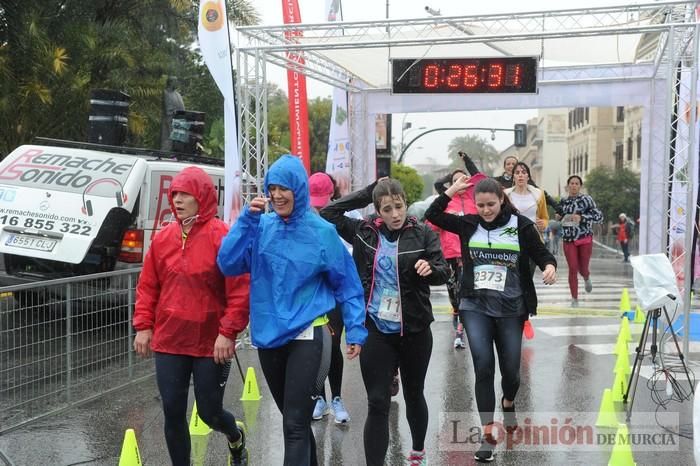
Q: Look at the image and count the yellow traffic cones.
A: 11